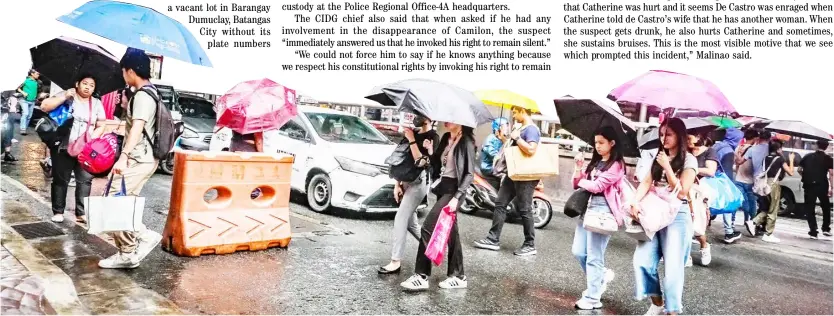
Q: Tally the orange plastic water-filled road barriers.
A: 1